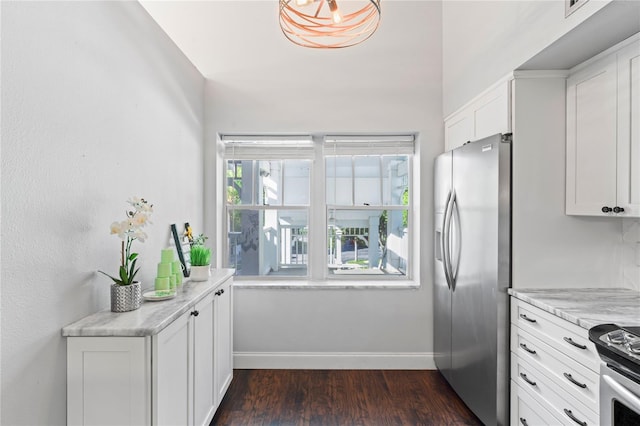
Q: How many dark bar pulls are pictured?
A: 7